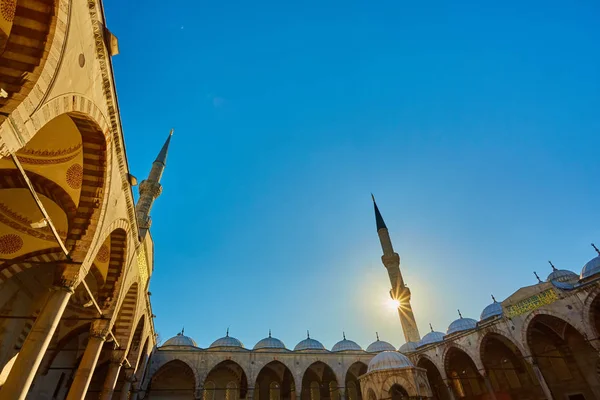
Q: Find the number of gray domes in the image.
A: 13